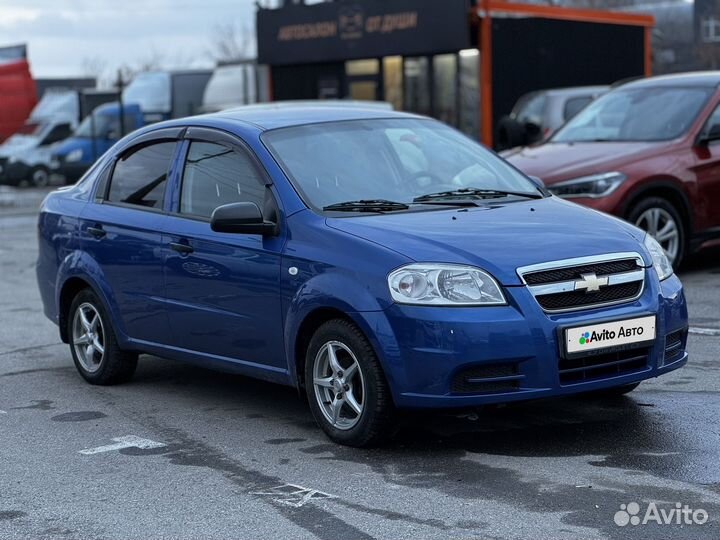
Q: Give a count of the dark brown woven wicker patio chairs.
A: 0